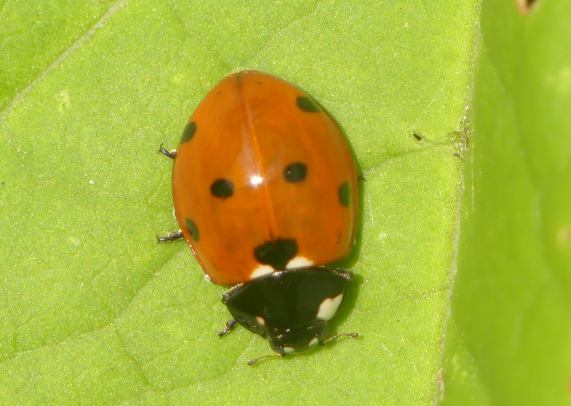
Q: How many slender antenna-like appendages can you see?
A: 2